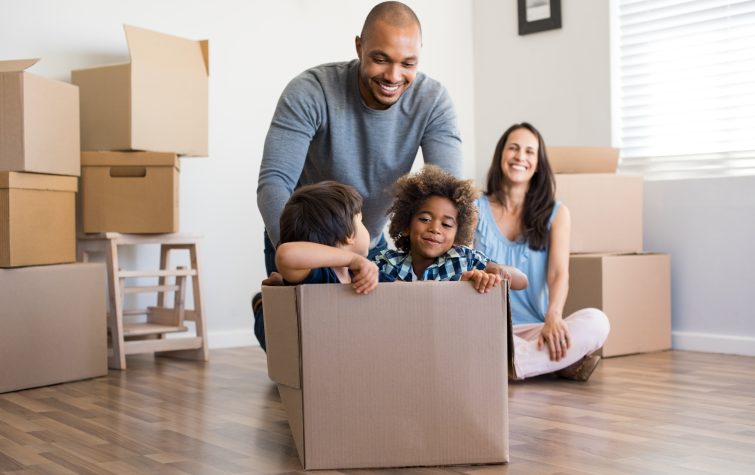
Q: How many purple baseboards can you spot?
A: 0